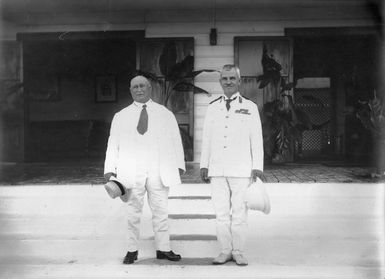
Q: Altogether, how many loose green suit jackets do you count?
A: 0